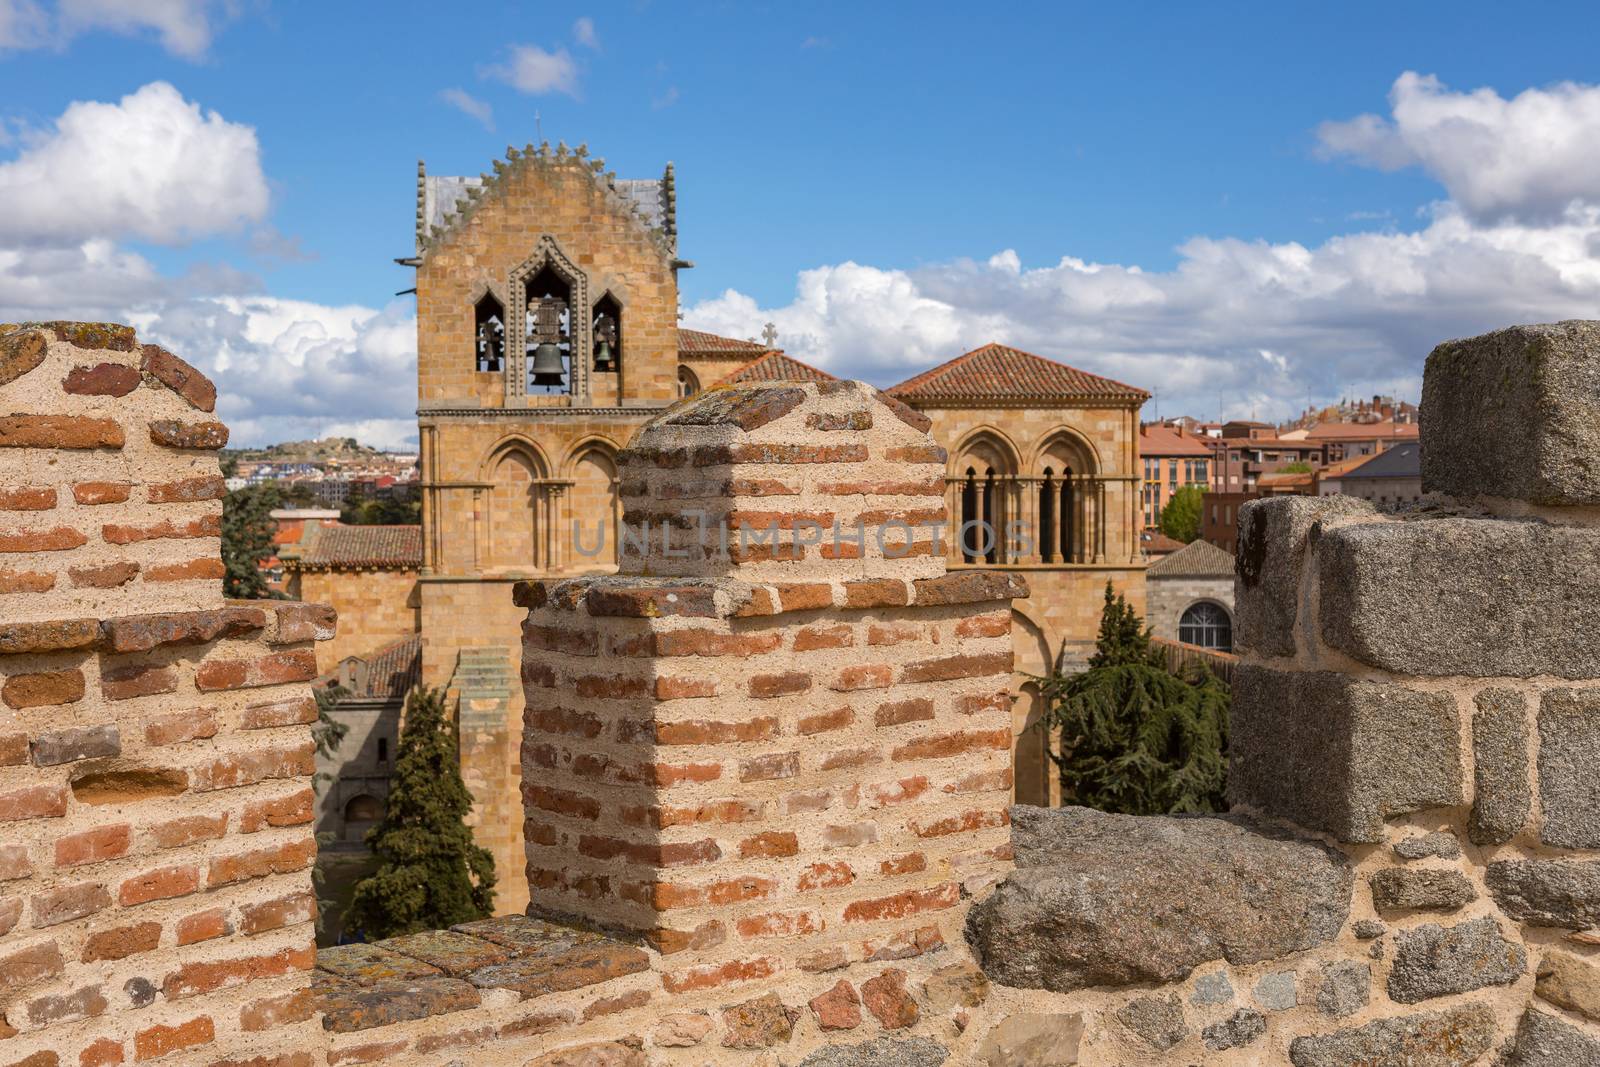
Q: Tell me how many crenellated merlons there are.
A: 3